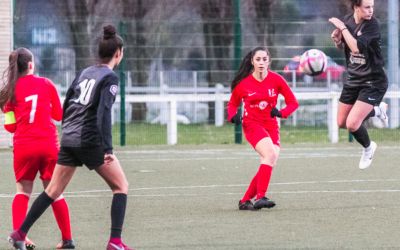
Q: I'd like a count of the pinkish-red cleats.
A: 2